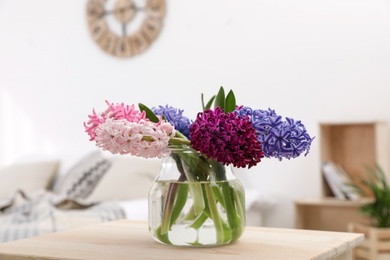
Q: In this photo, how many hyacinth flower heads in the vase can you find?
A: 5